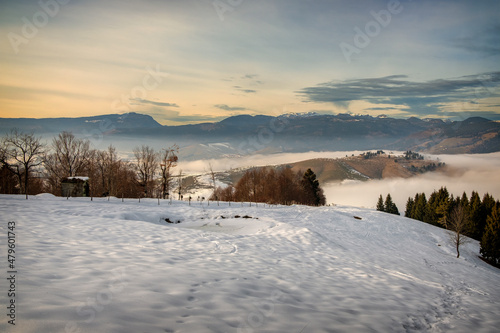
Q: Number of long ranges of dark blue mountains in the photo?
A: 1